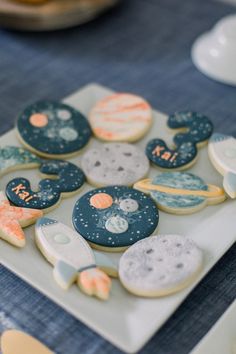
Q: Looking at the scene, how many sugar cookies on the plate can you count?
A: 12